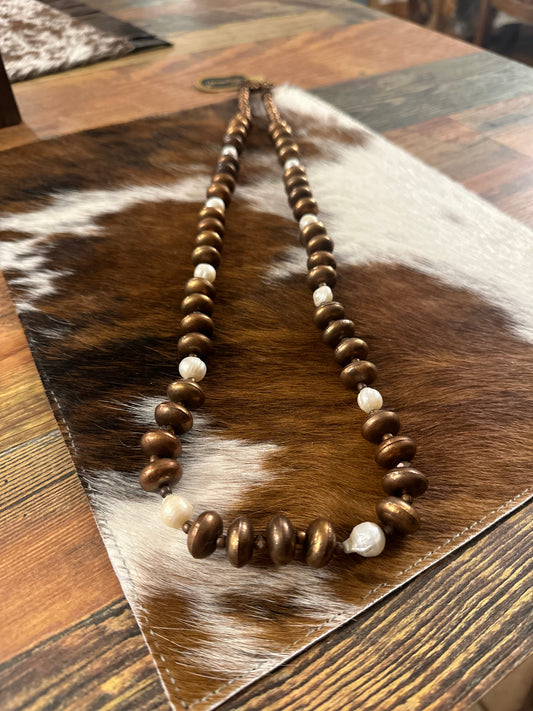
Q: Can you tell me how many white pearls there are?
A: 10